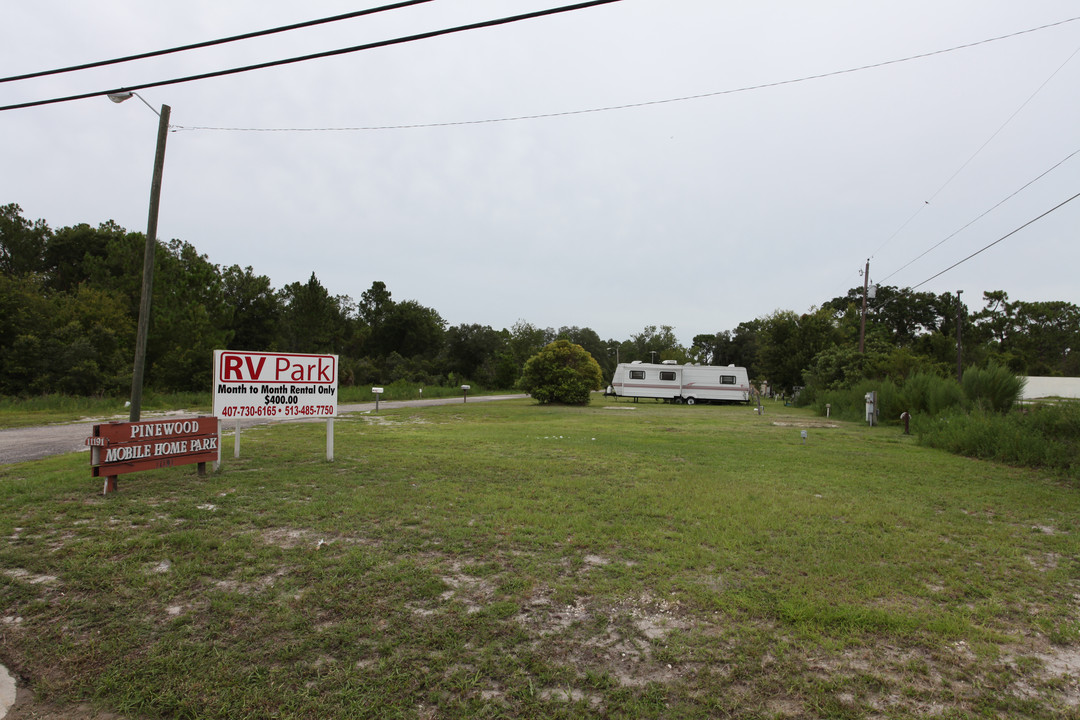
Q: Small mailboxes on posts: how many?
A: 2